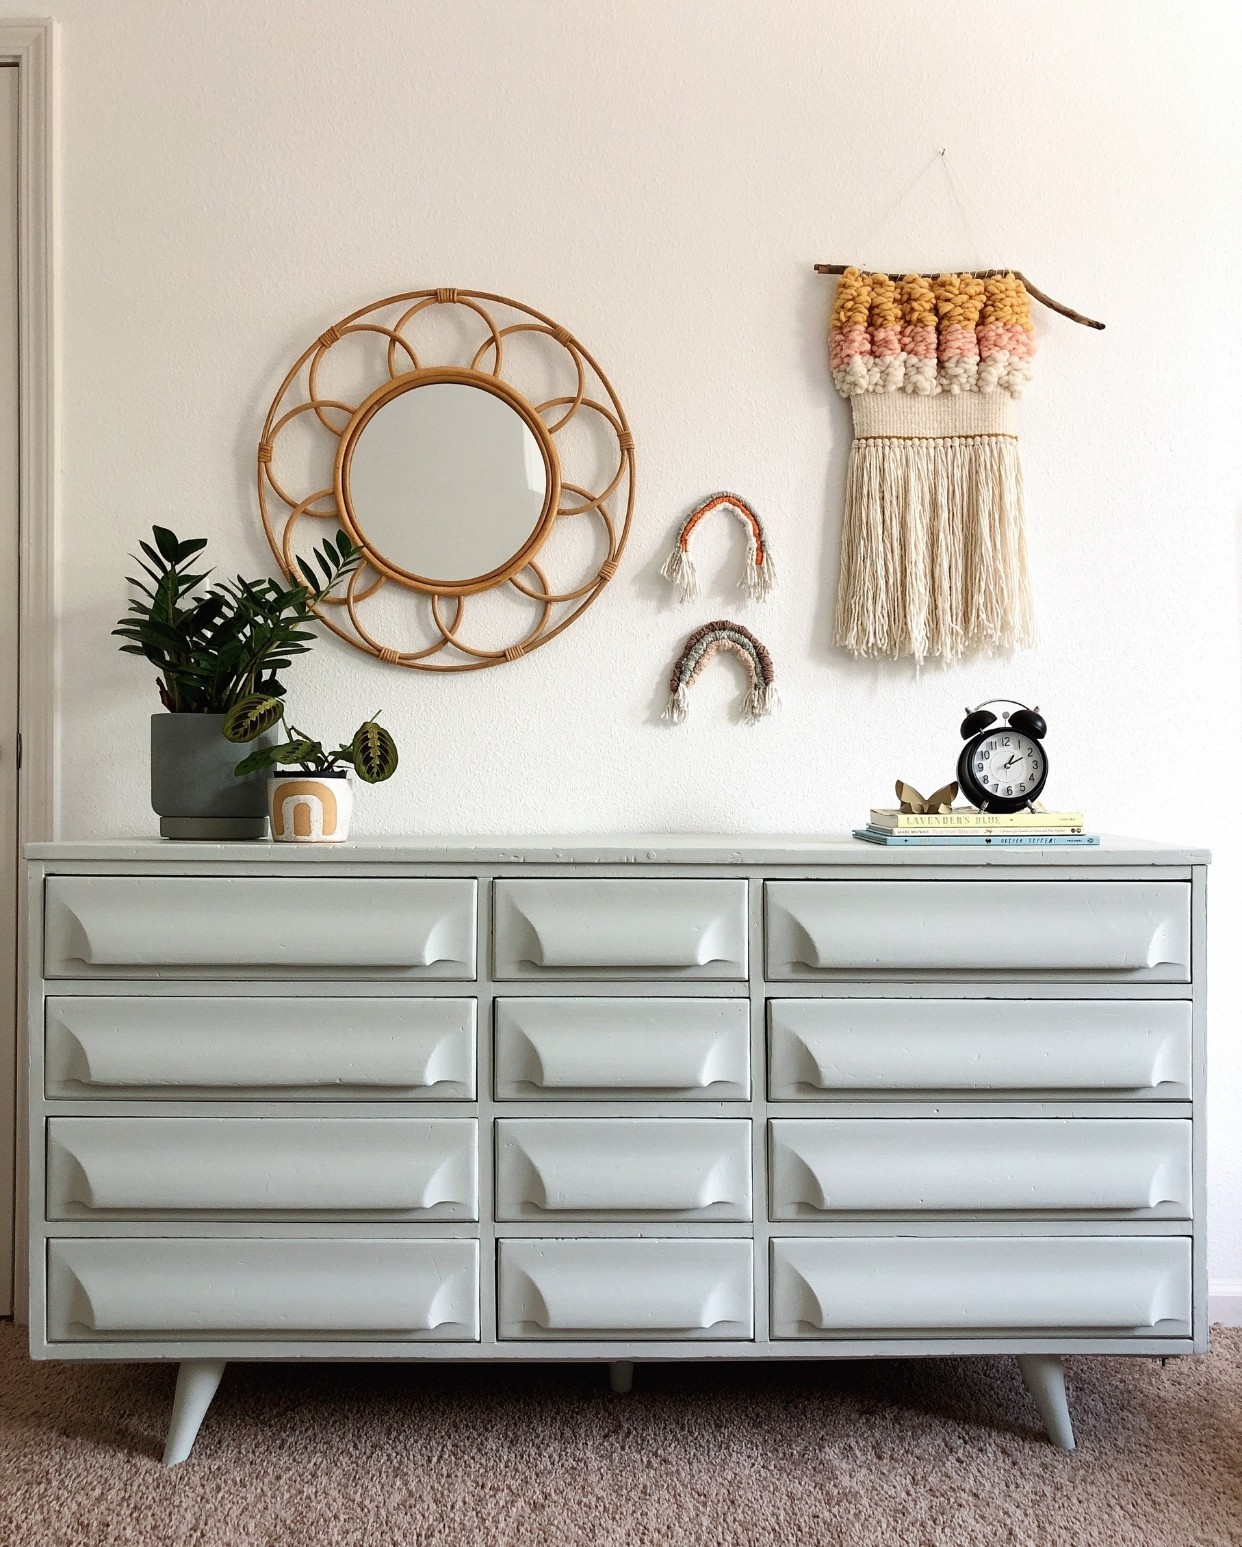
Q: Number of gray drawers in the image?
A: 12